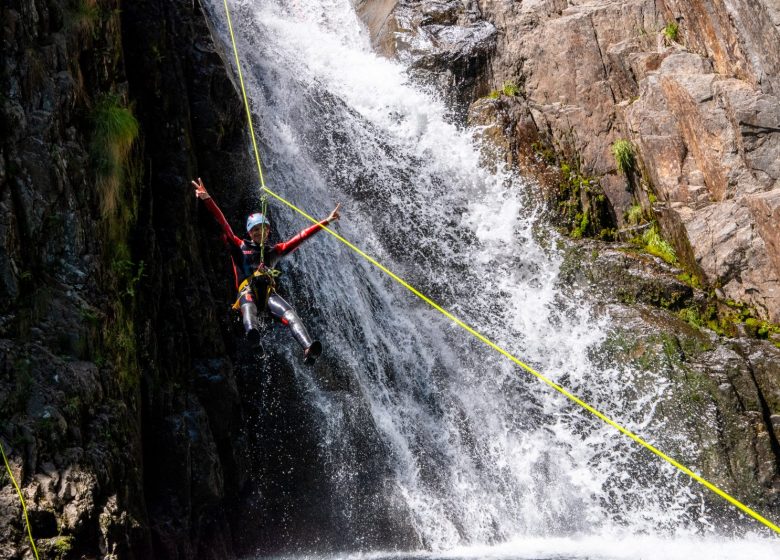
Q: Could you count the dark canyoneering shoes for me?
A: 2